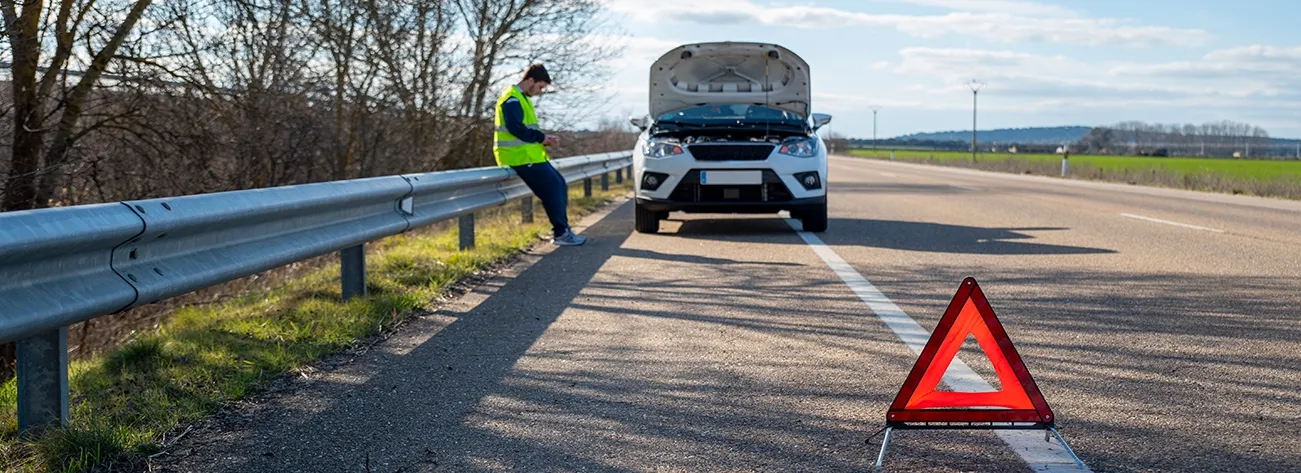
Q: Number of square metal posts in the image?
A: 8